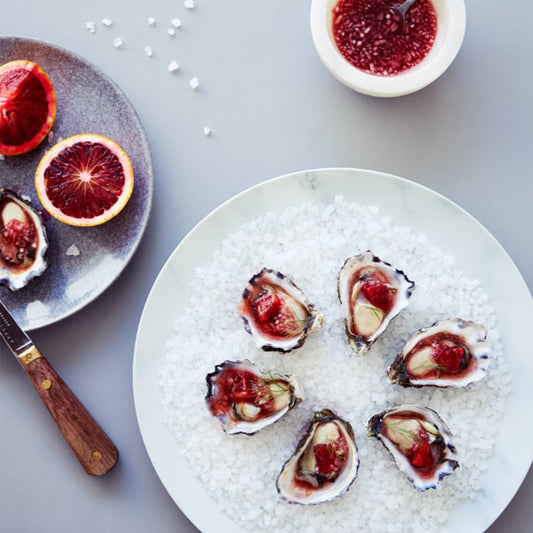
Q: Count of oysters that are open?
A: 7